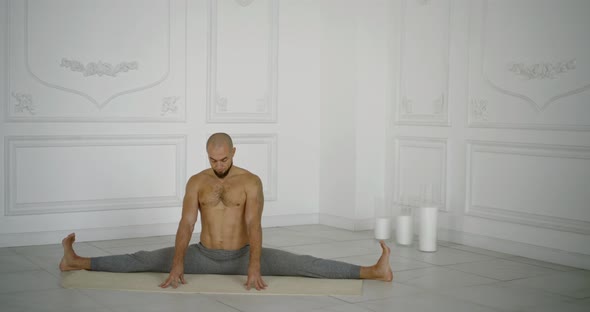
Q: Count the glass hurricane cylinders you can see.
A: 3